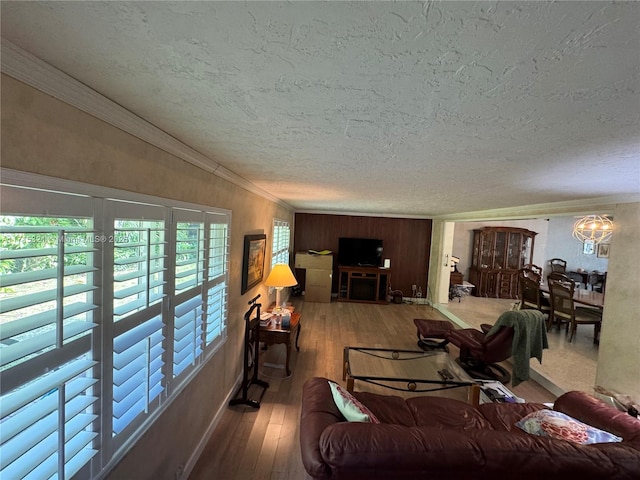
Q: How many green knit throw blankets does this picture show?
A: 1